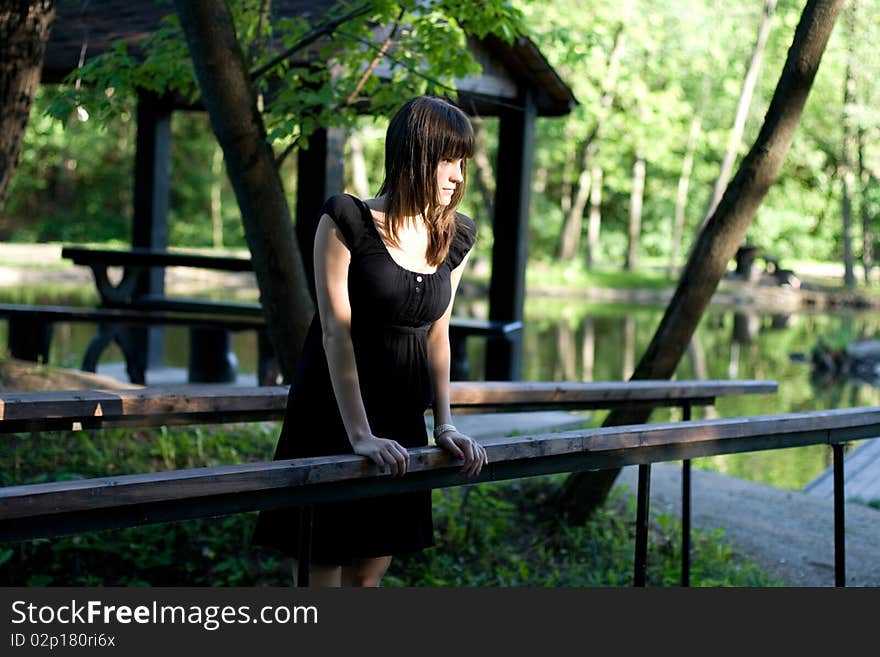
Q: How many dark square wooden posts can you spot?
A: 3